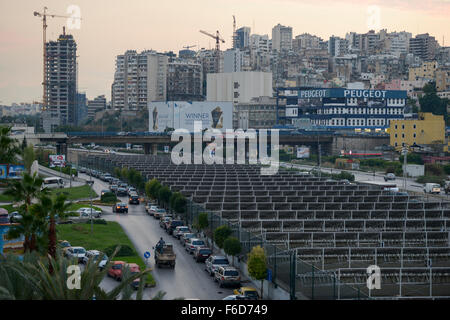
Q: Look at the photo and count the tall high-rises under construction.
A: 1